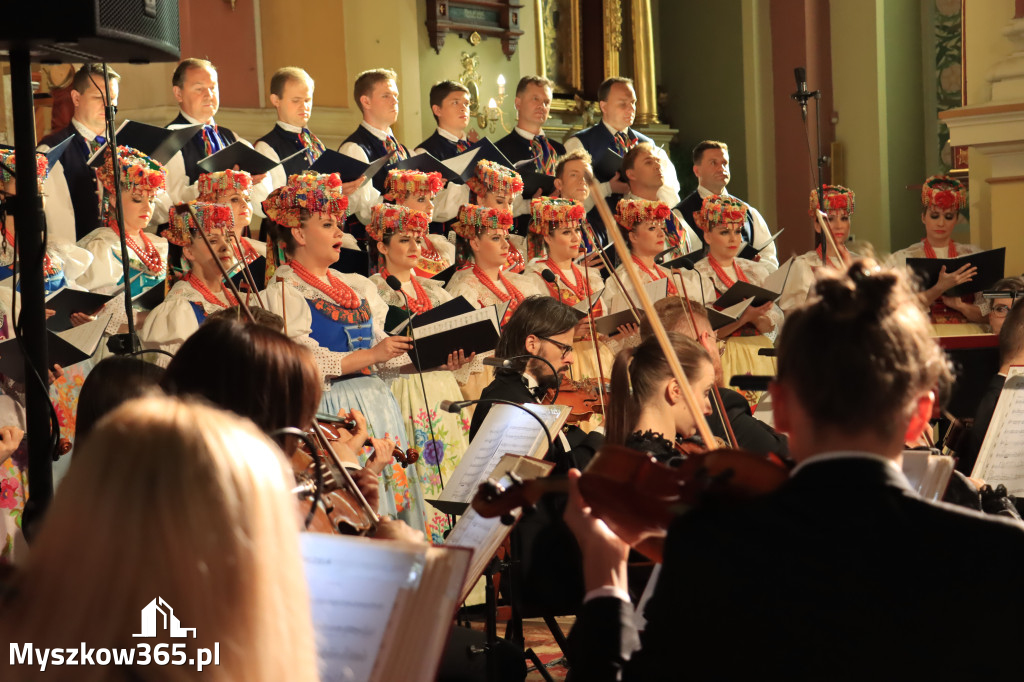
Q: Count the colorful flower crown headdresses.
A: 15